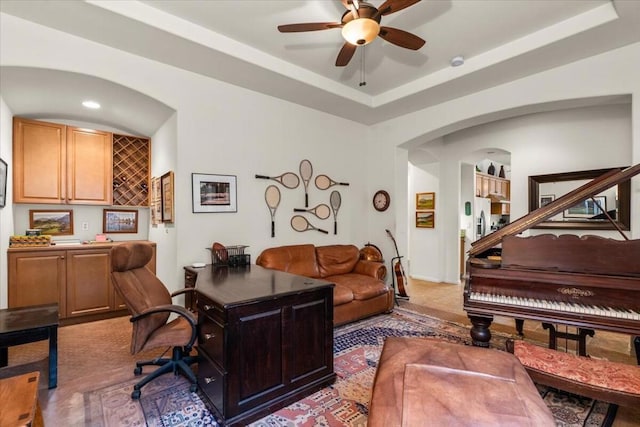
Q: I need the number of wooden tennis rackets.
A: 7